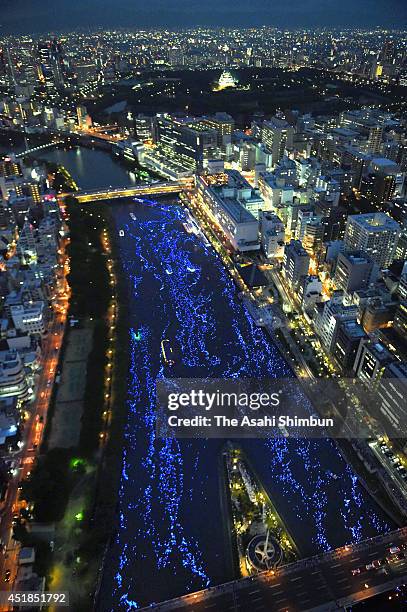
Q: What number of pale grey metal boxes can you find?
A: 0